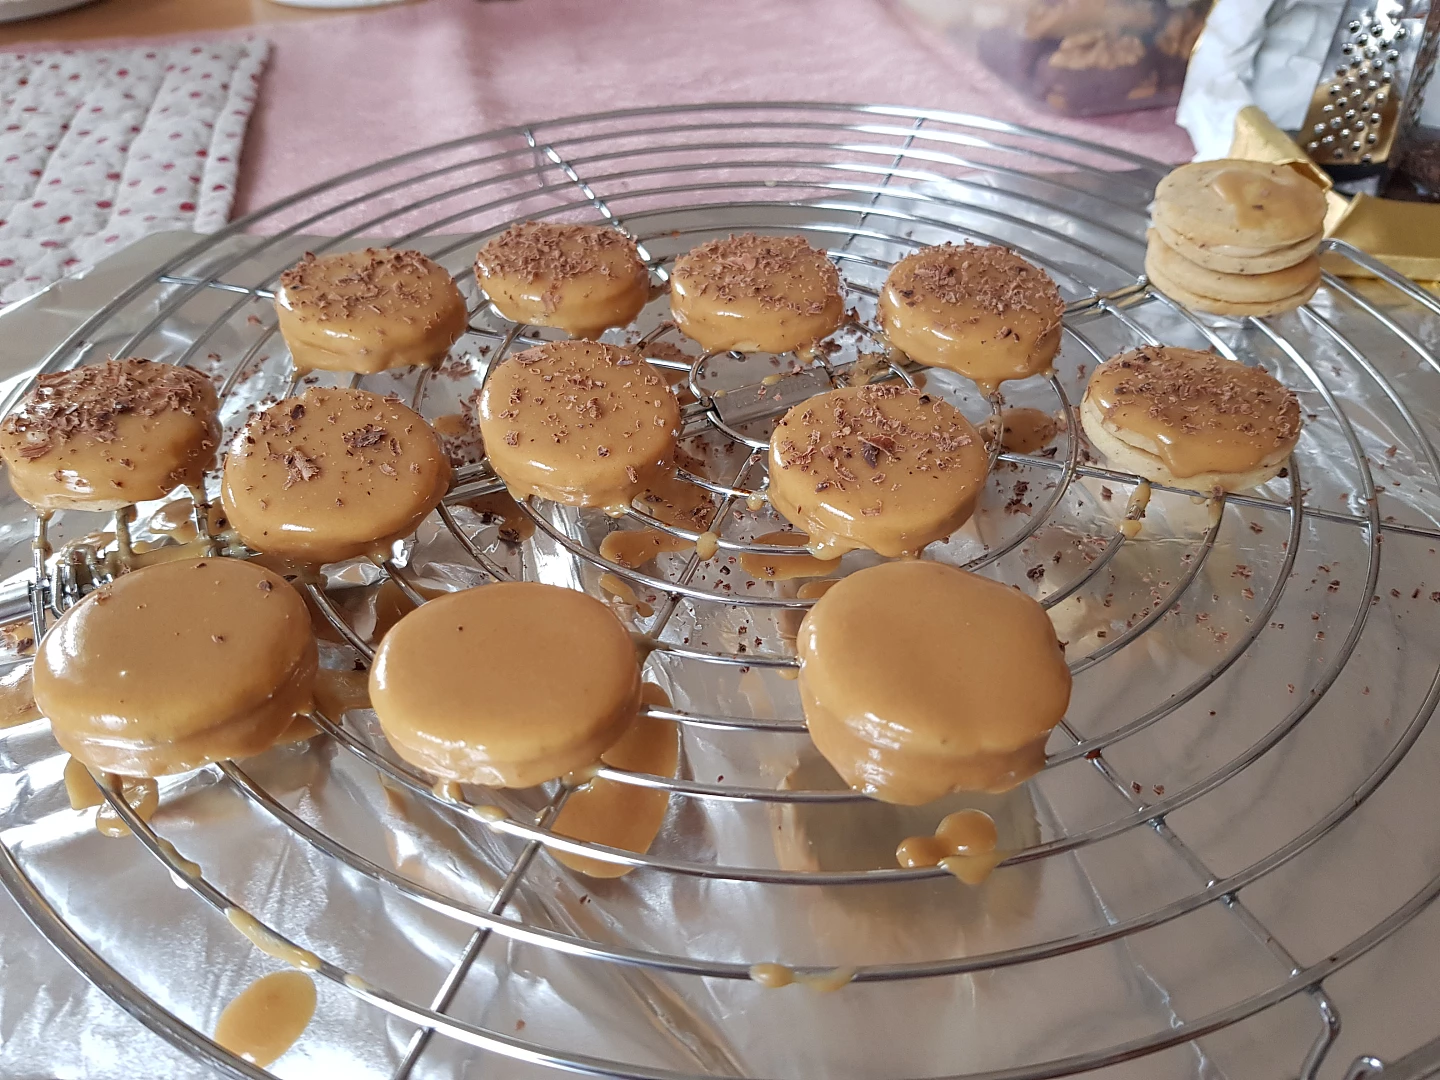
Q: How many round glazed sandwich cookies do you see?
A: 12